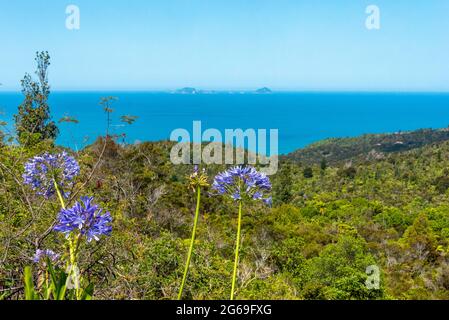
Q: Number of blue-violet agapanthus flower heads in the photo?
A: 4